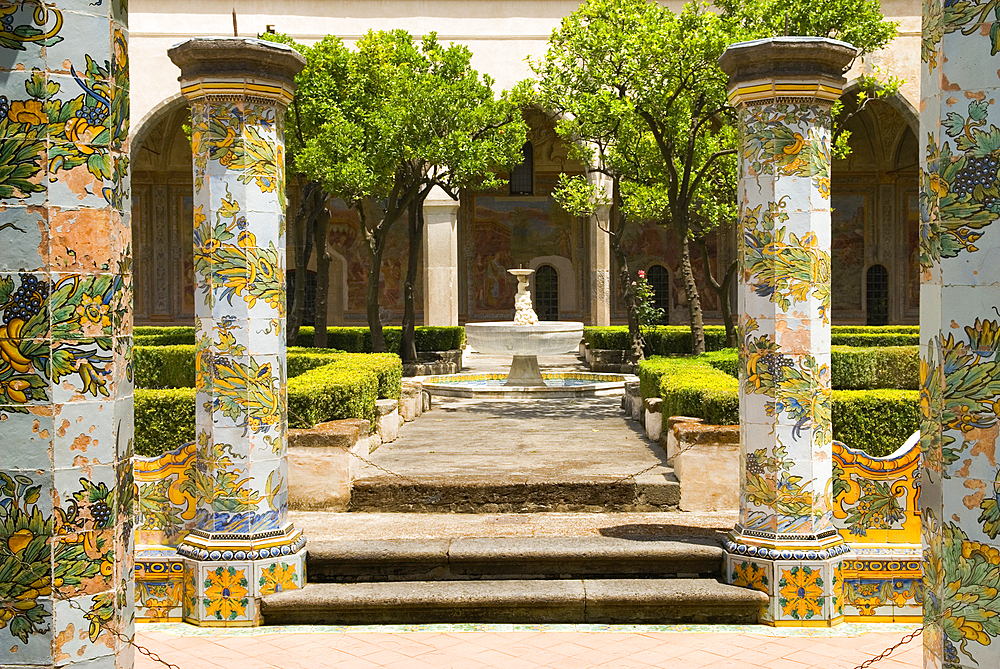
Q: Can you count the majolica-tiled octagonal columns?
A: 4